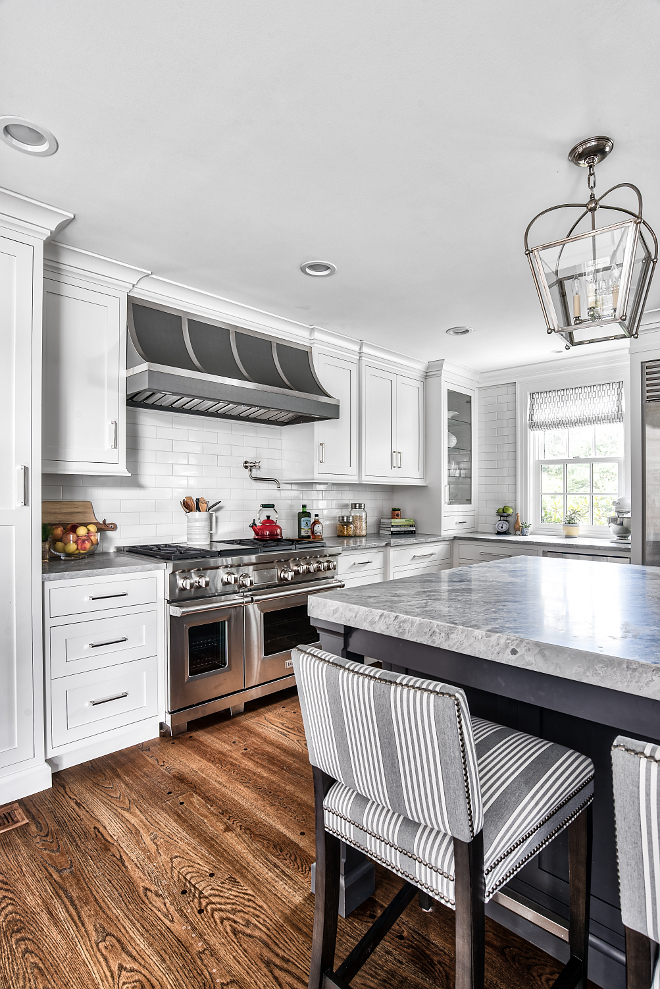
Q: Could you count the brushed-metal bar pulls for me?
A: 13